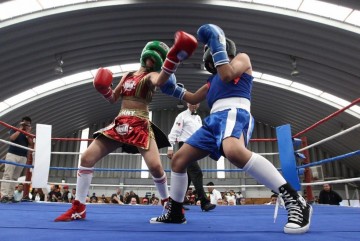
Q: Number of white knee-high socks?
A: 4